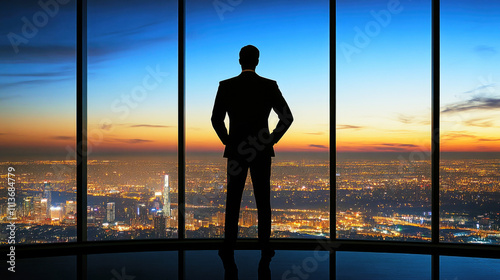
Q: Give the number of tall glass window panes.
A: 5